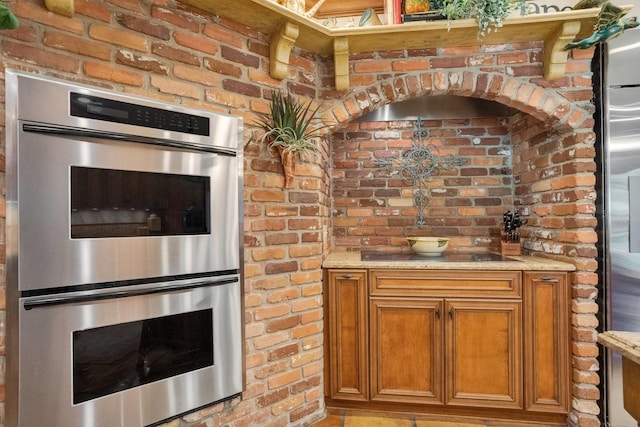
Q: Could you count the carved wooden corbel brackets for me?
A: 4